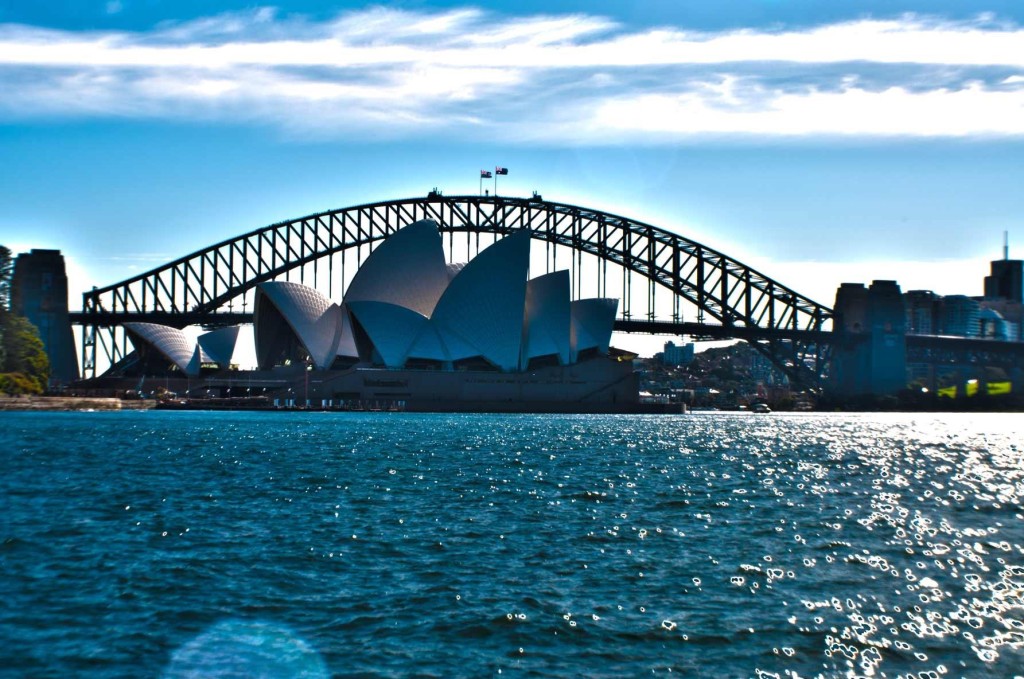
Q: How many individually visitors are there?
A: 0